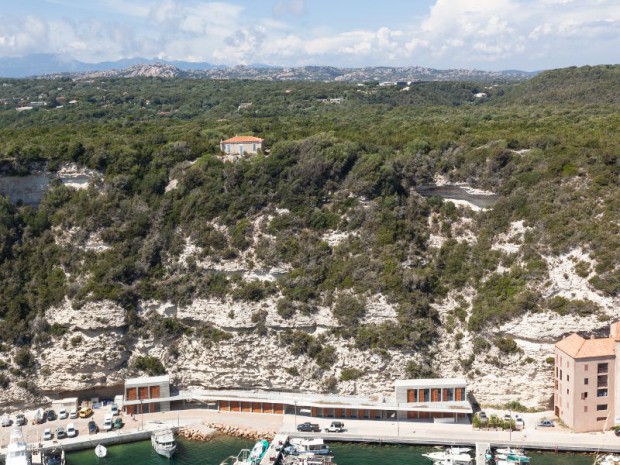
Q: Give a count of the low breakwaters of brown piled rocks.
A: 2